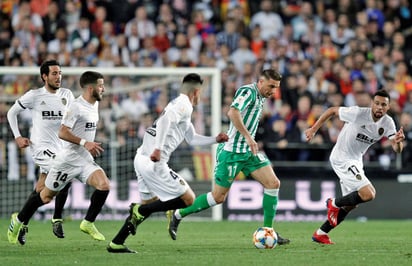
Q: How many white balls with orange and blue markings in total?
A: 1